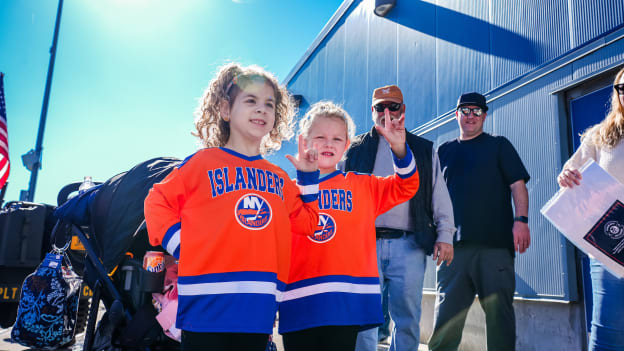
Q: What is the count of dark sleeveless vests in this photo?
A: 1